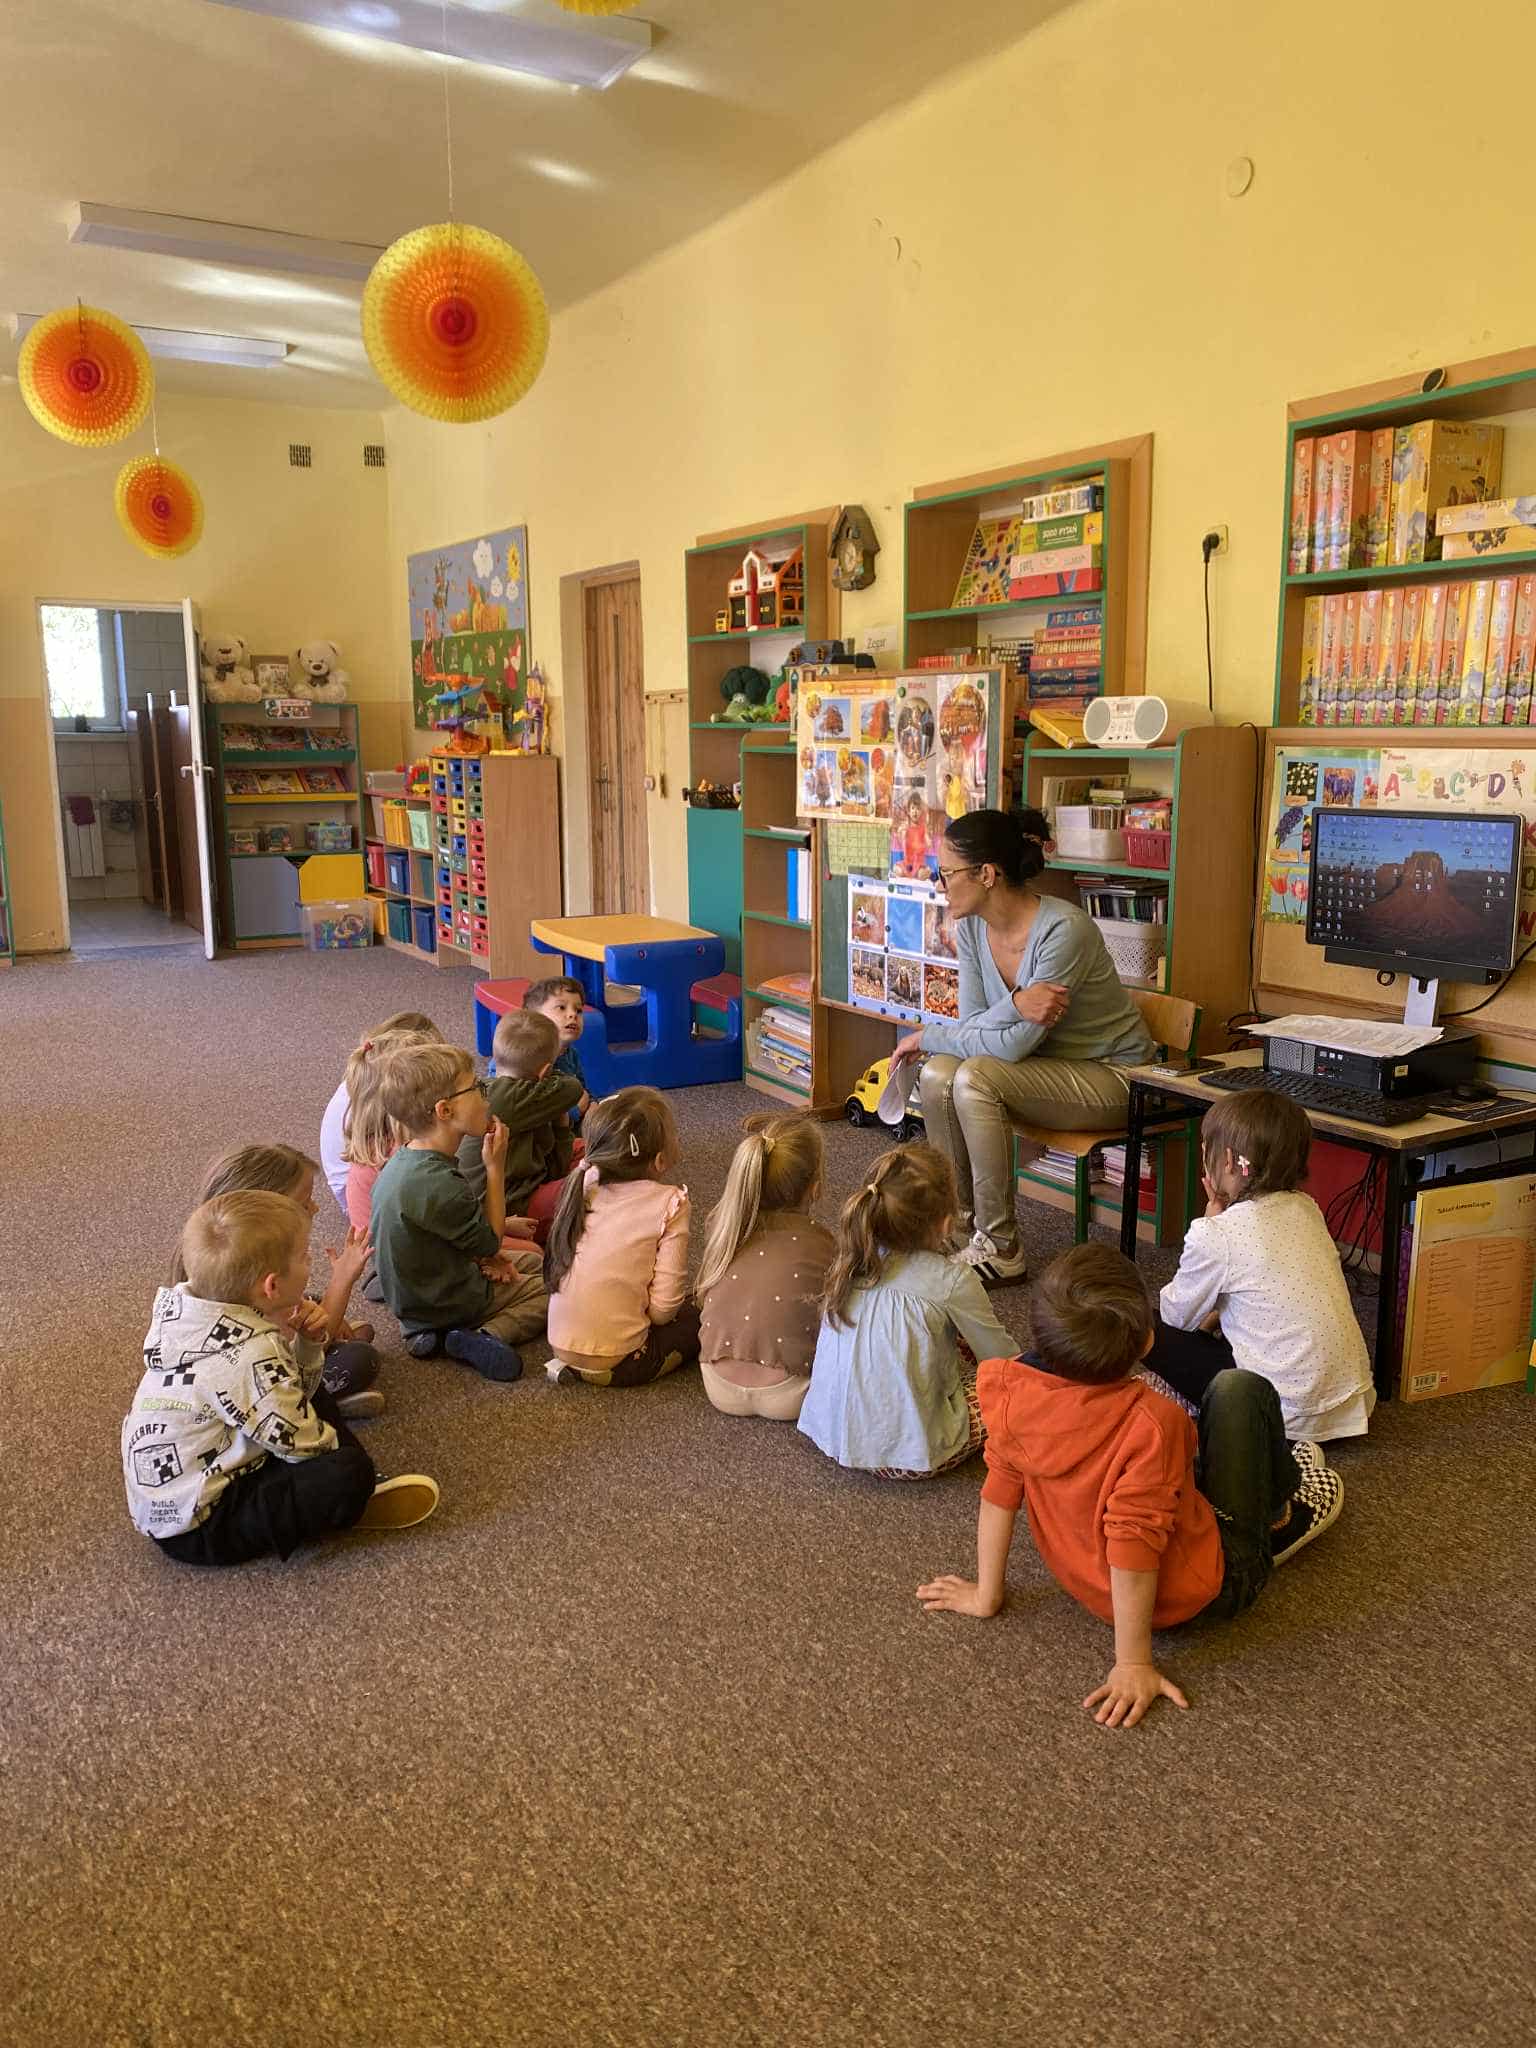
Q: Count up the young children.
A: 12